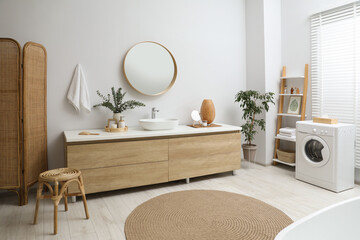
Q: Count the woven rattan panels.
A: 2